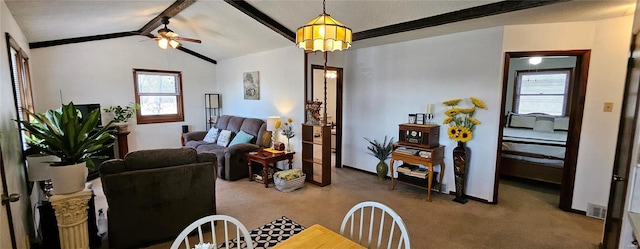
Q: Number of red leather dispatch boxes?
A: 0